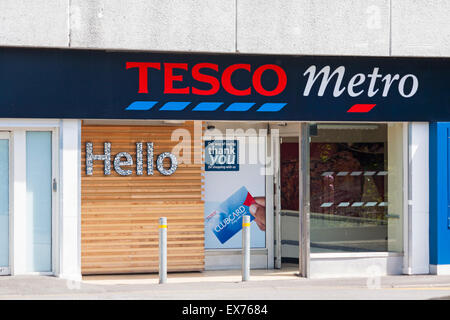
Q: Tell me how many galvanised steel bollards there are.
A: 2